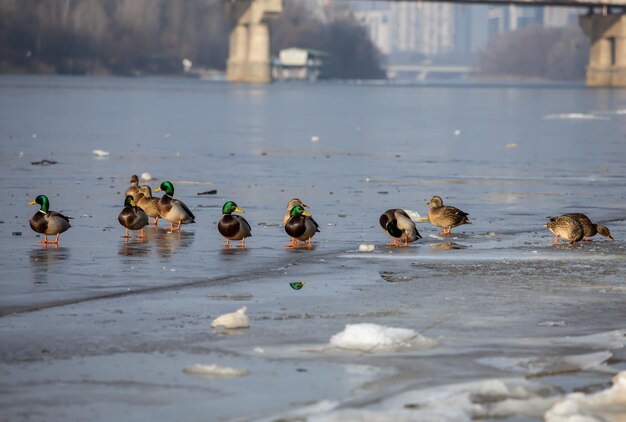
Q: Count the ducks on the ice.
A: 12